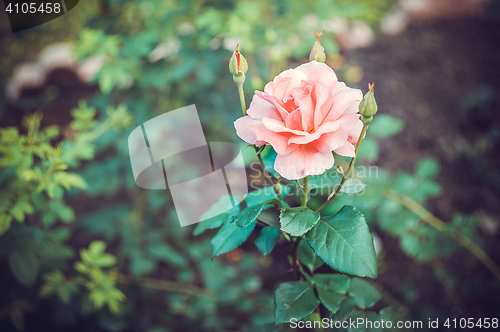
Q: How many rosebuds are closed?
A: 3